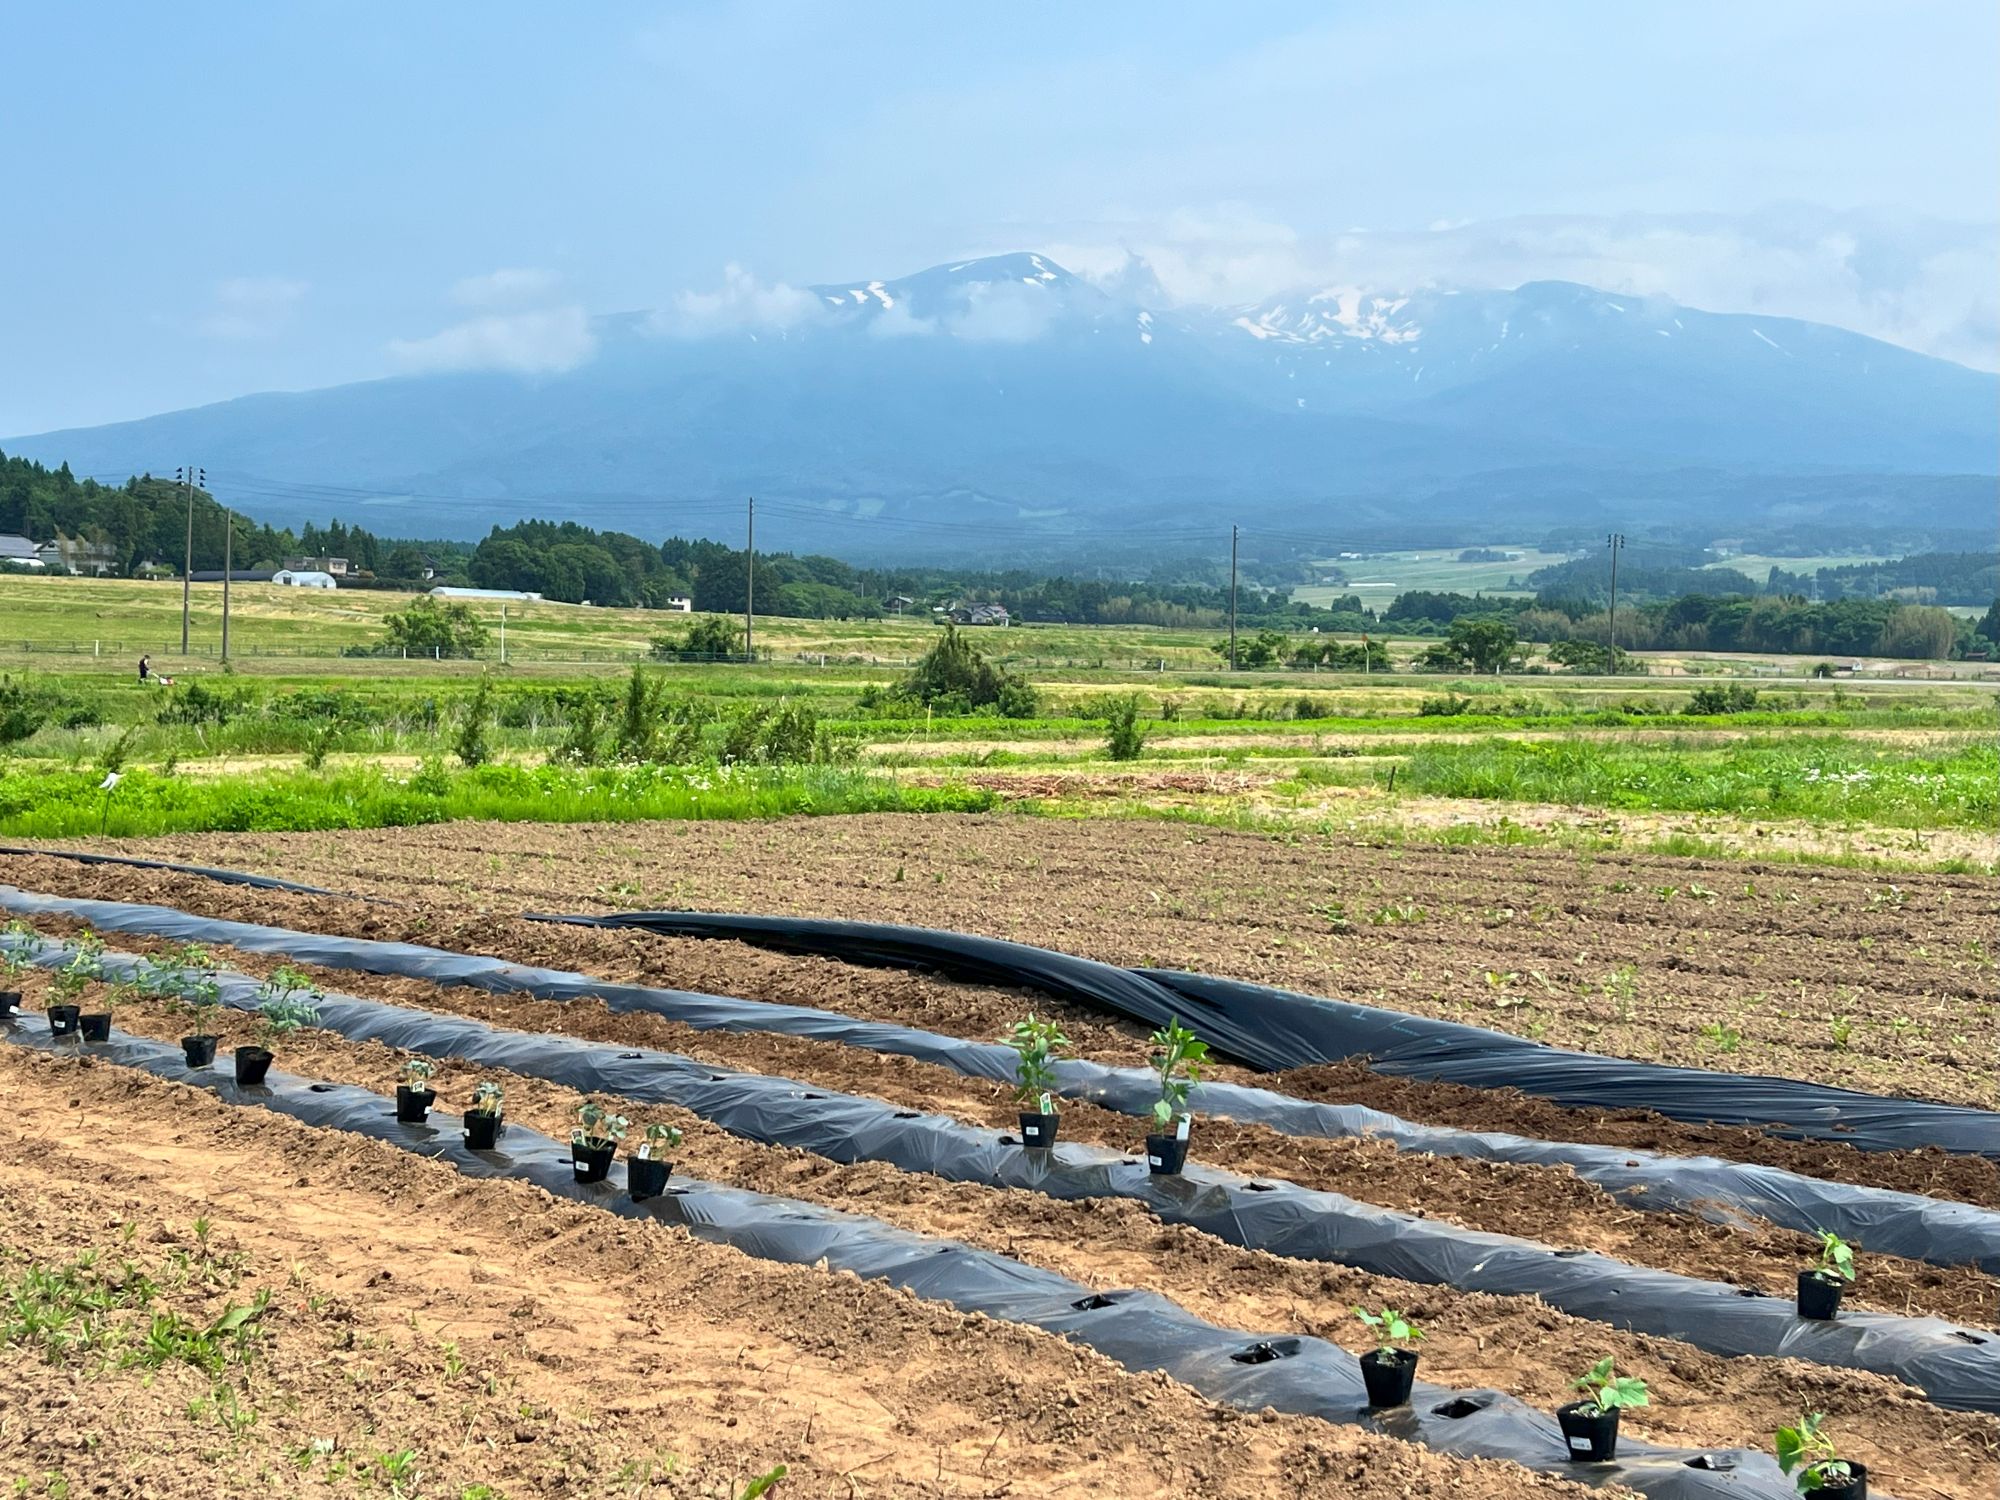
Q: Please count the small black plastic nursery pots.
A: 15